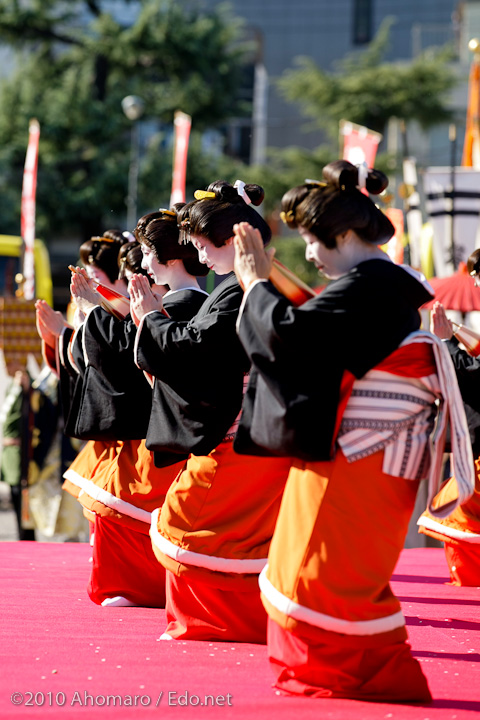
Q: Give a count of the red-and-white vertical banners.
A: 3